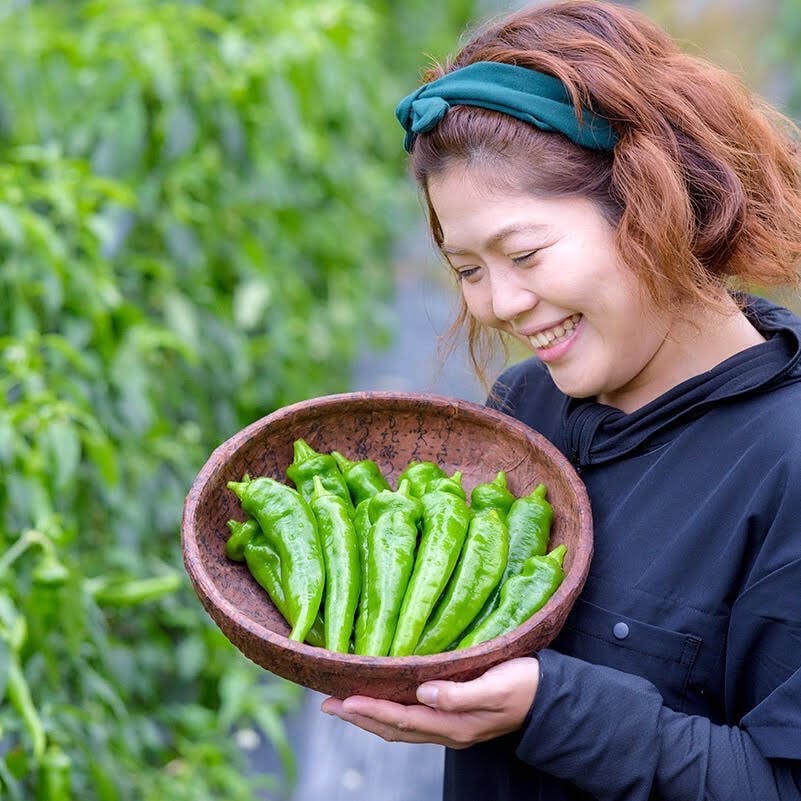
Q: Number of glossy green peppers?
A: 13